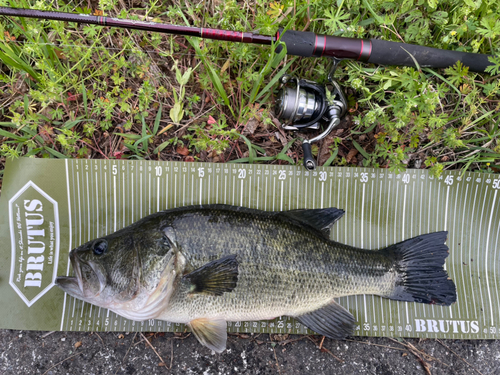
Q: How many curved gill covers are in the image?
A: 1